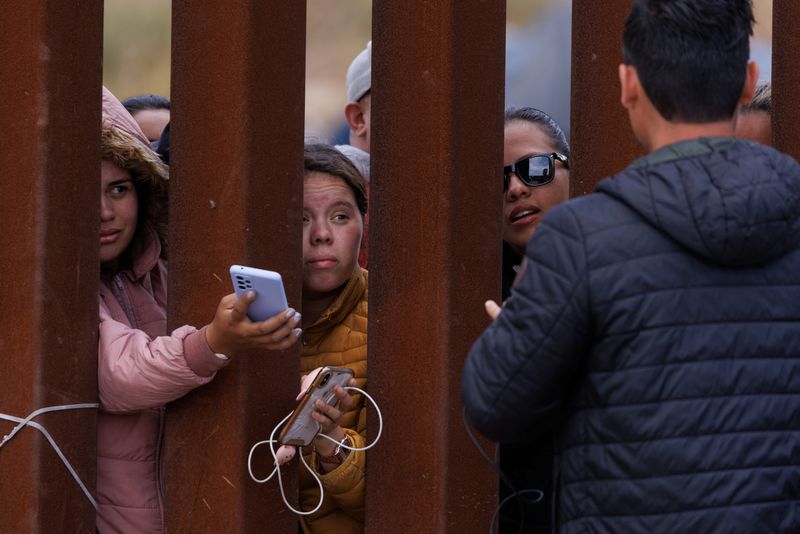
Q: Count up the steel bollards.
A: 5